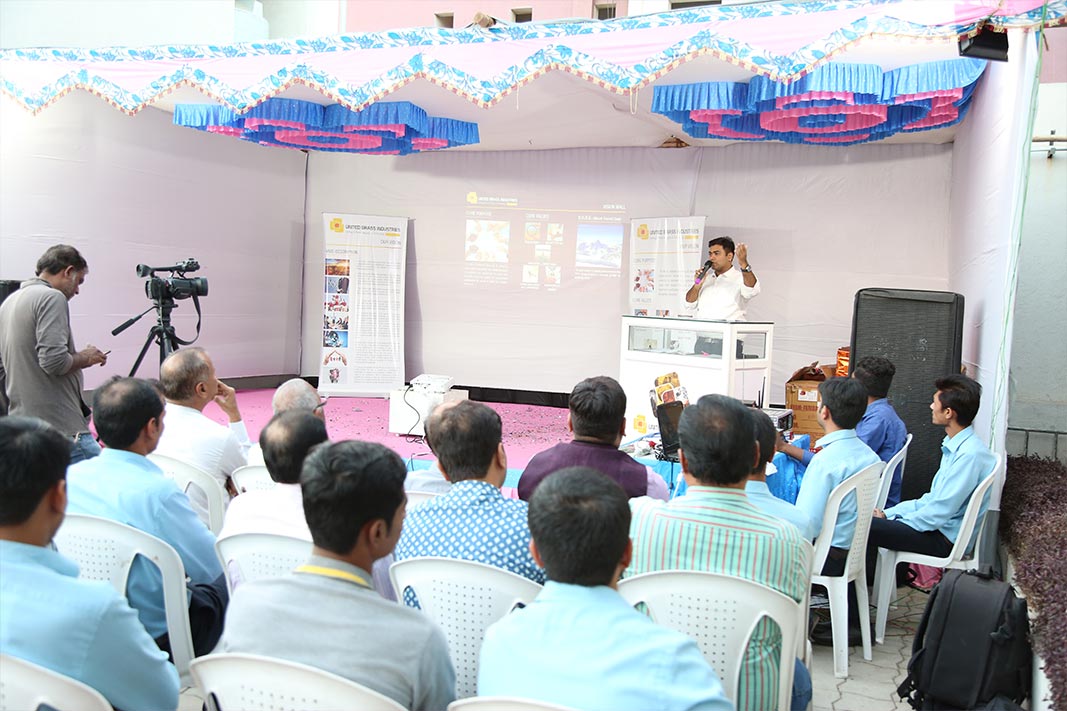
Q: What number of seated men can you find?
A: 15